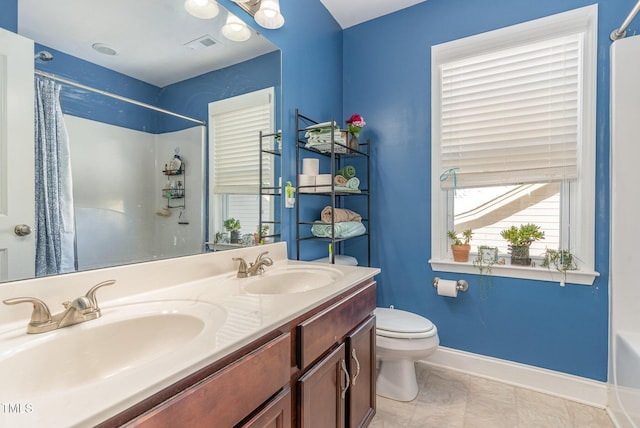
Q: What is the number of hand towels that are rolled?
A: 3